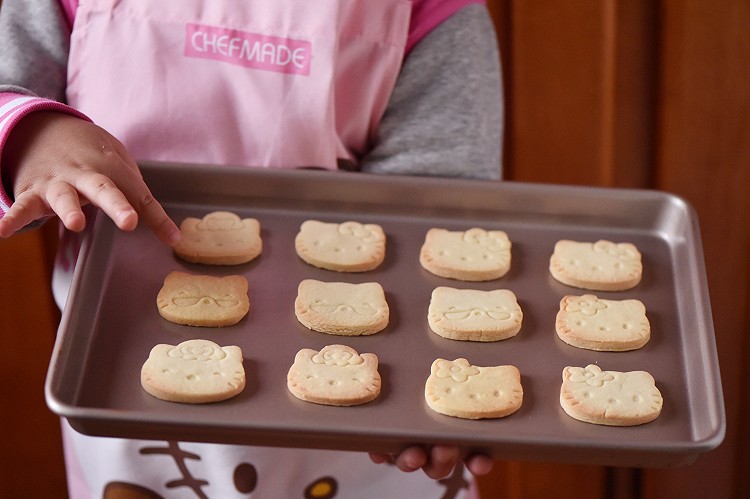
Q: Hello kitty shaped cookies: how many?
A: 12